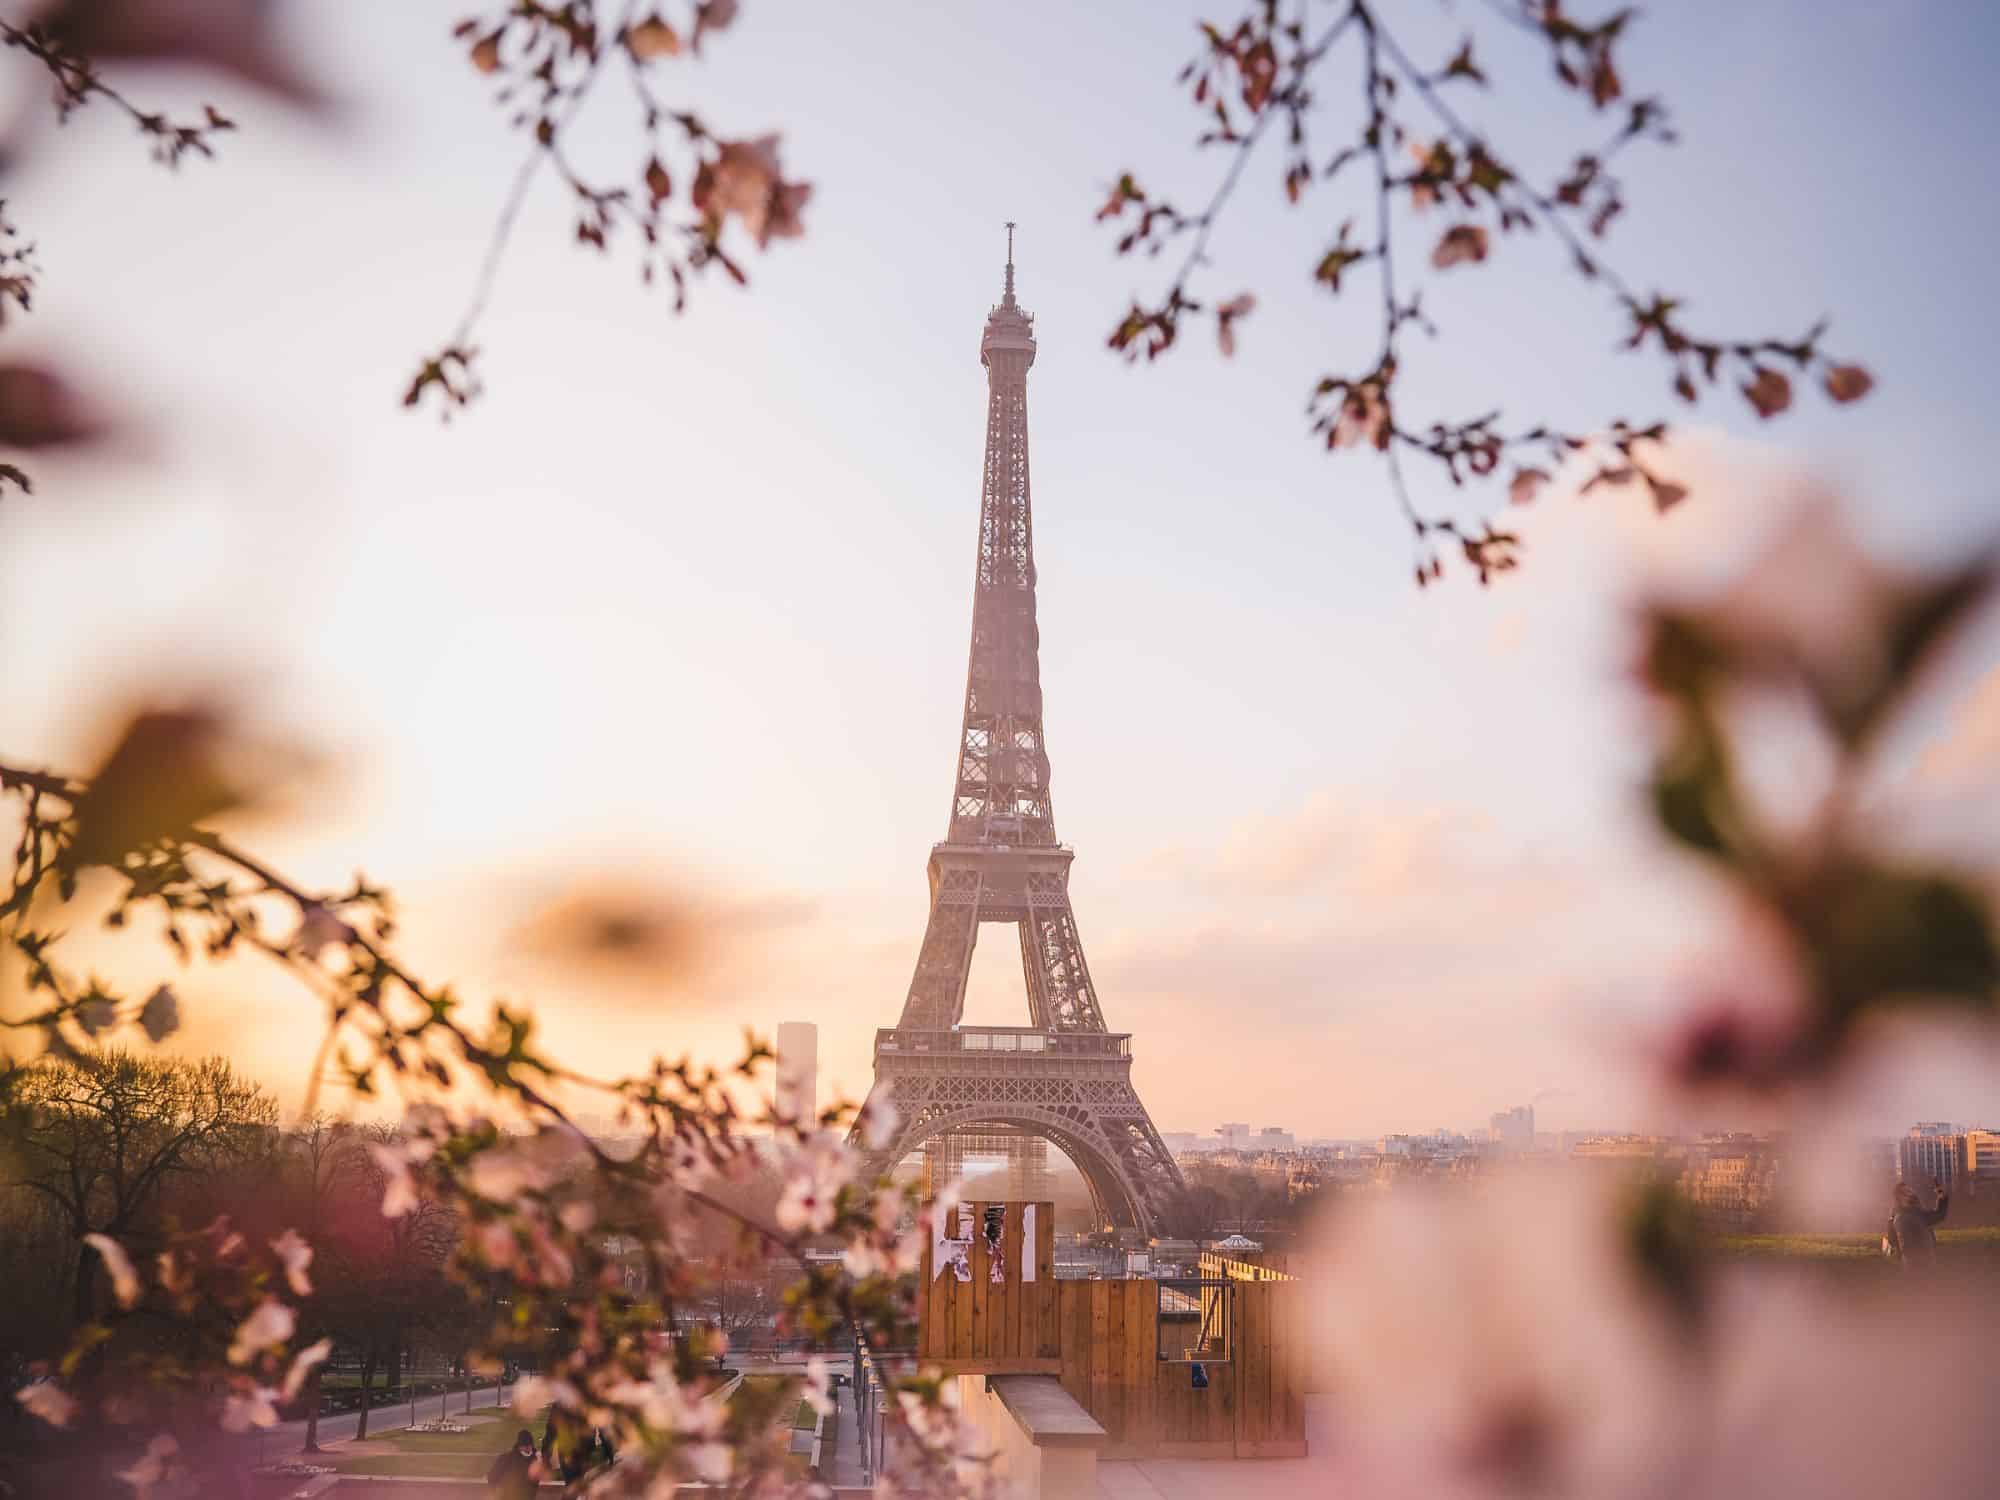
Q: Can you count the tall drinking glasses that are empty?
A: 0